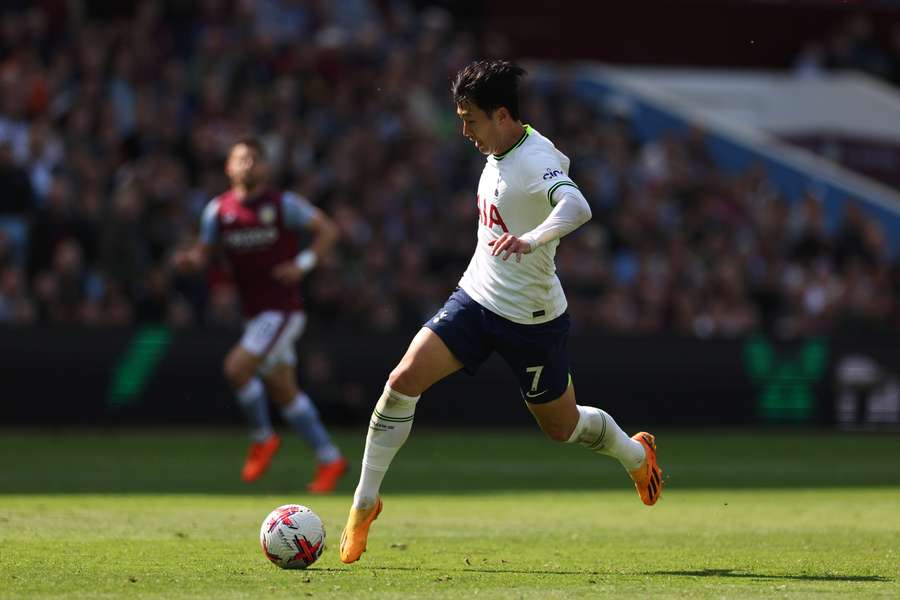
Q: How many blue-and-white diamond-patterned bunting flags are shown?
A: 0